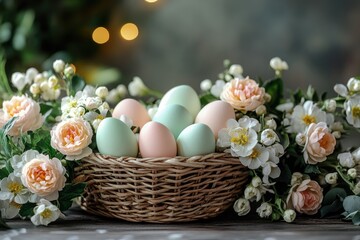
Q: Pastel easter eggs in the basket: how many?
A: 7